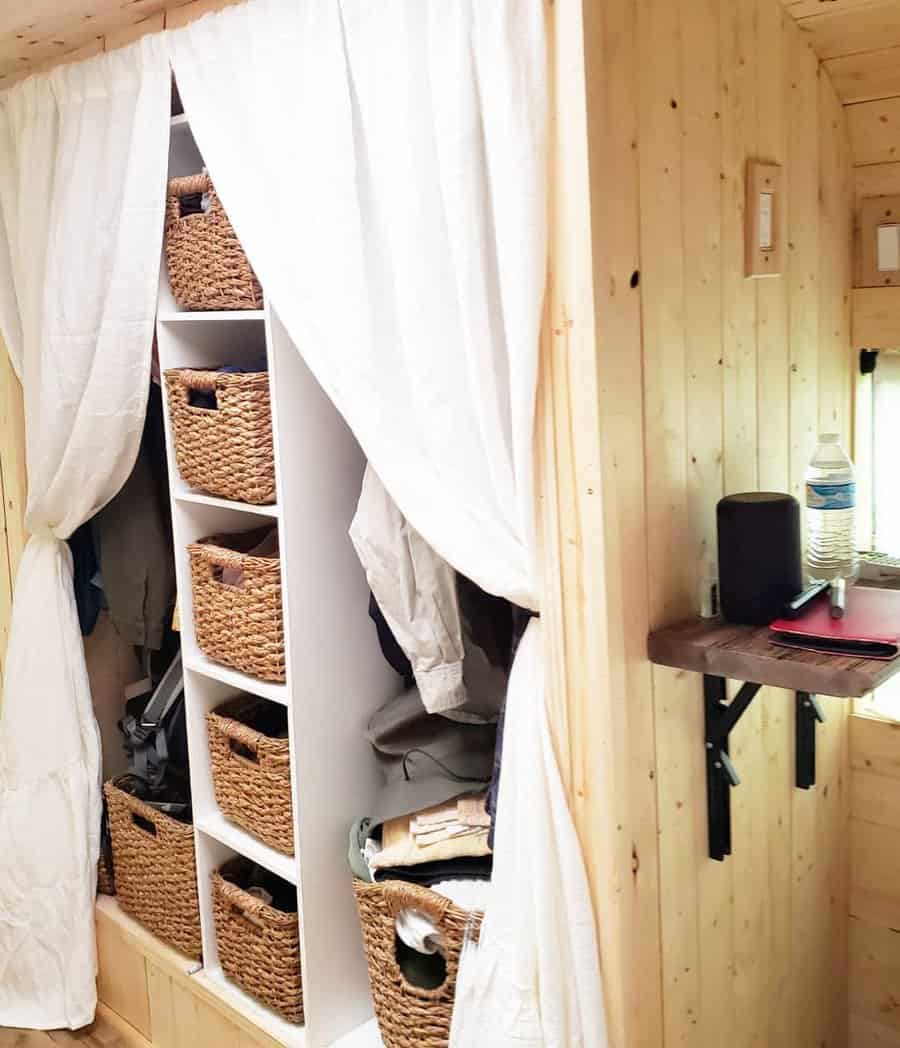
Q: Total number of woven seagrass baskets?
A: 7